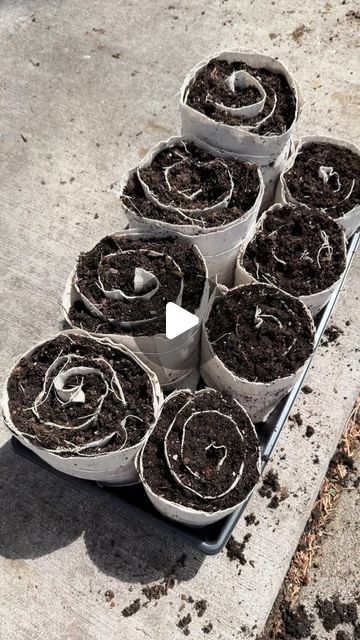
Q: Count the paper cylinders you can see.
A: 8